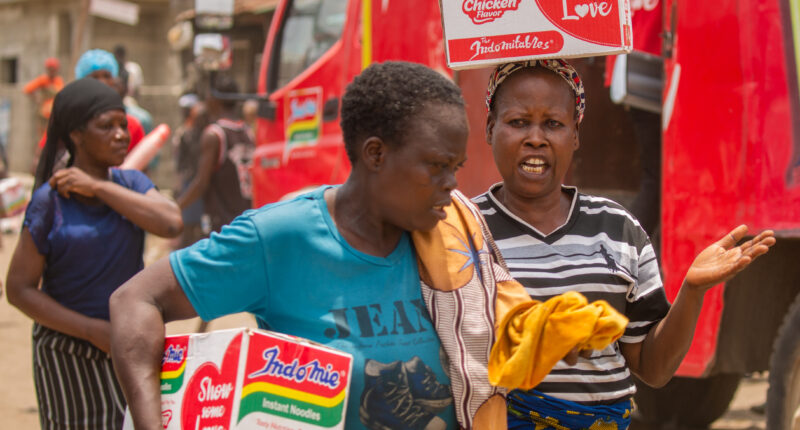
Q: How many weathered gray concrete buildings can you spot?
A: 1